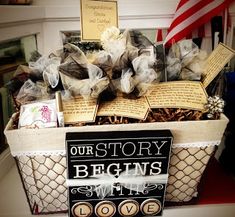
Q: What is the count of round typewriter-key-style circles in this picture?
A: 4